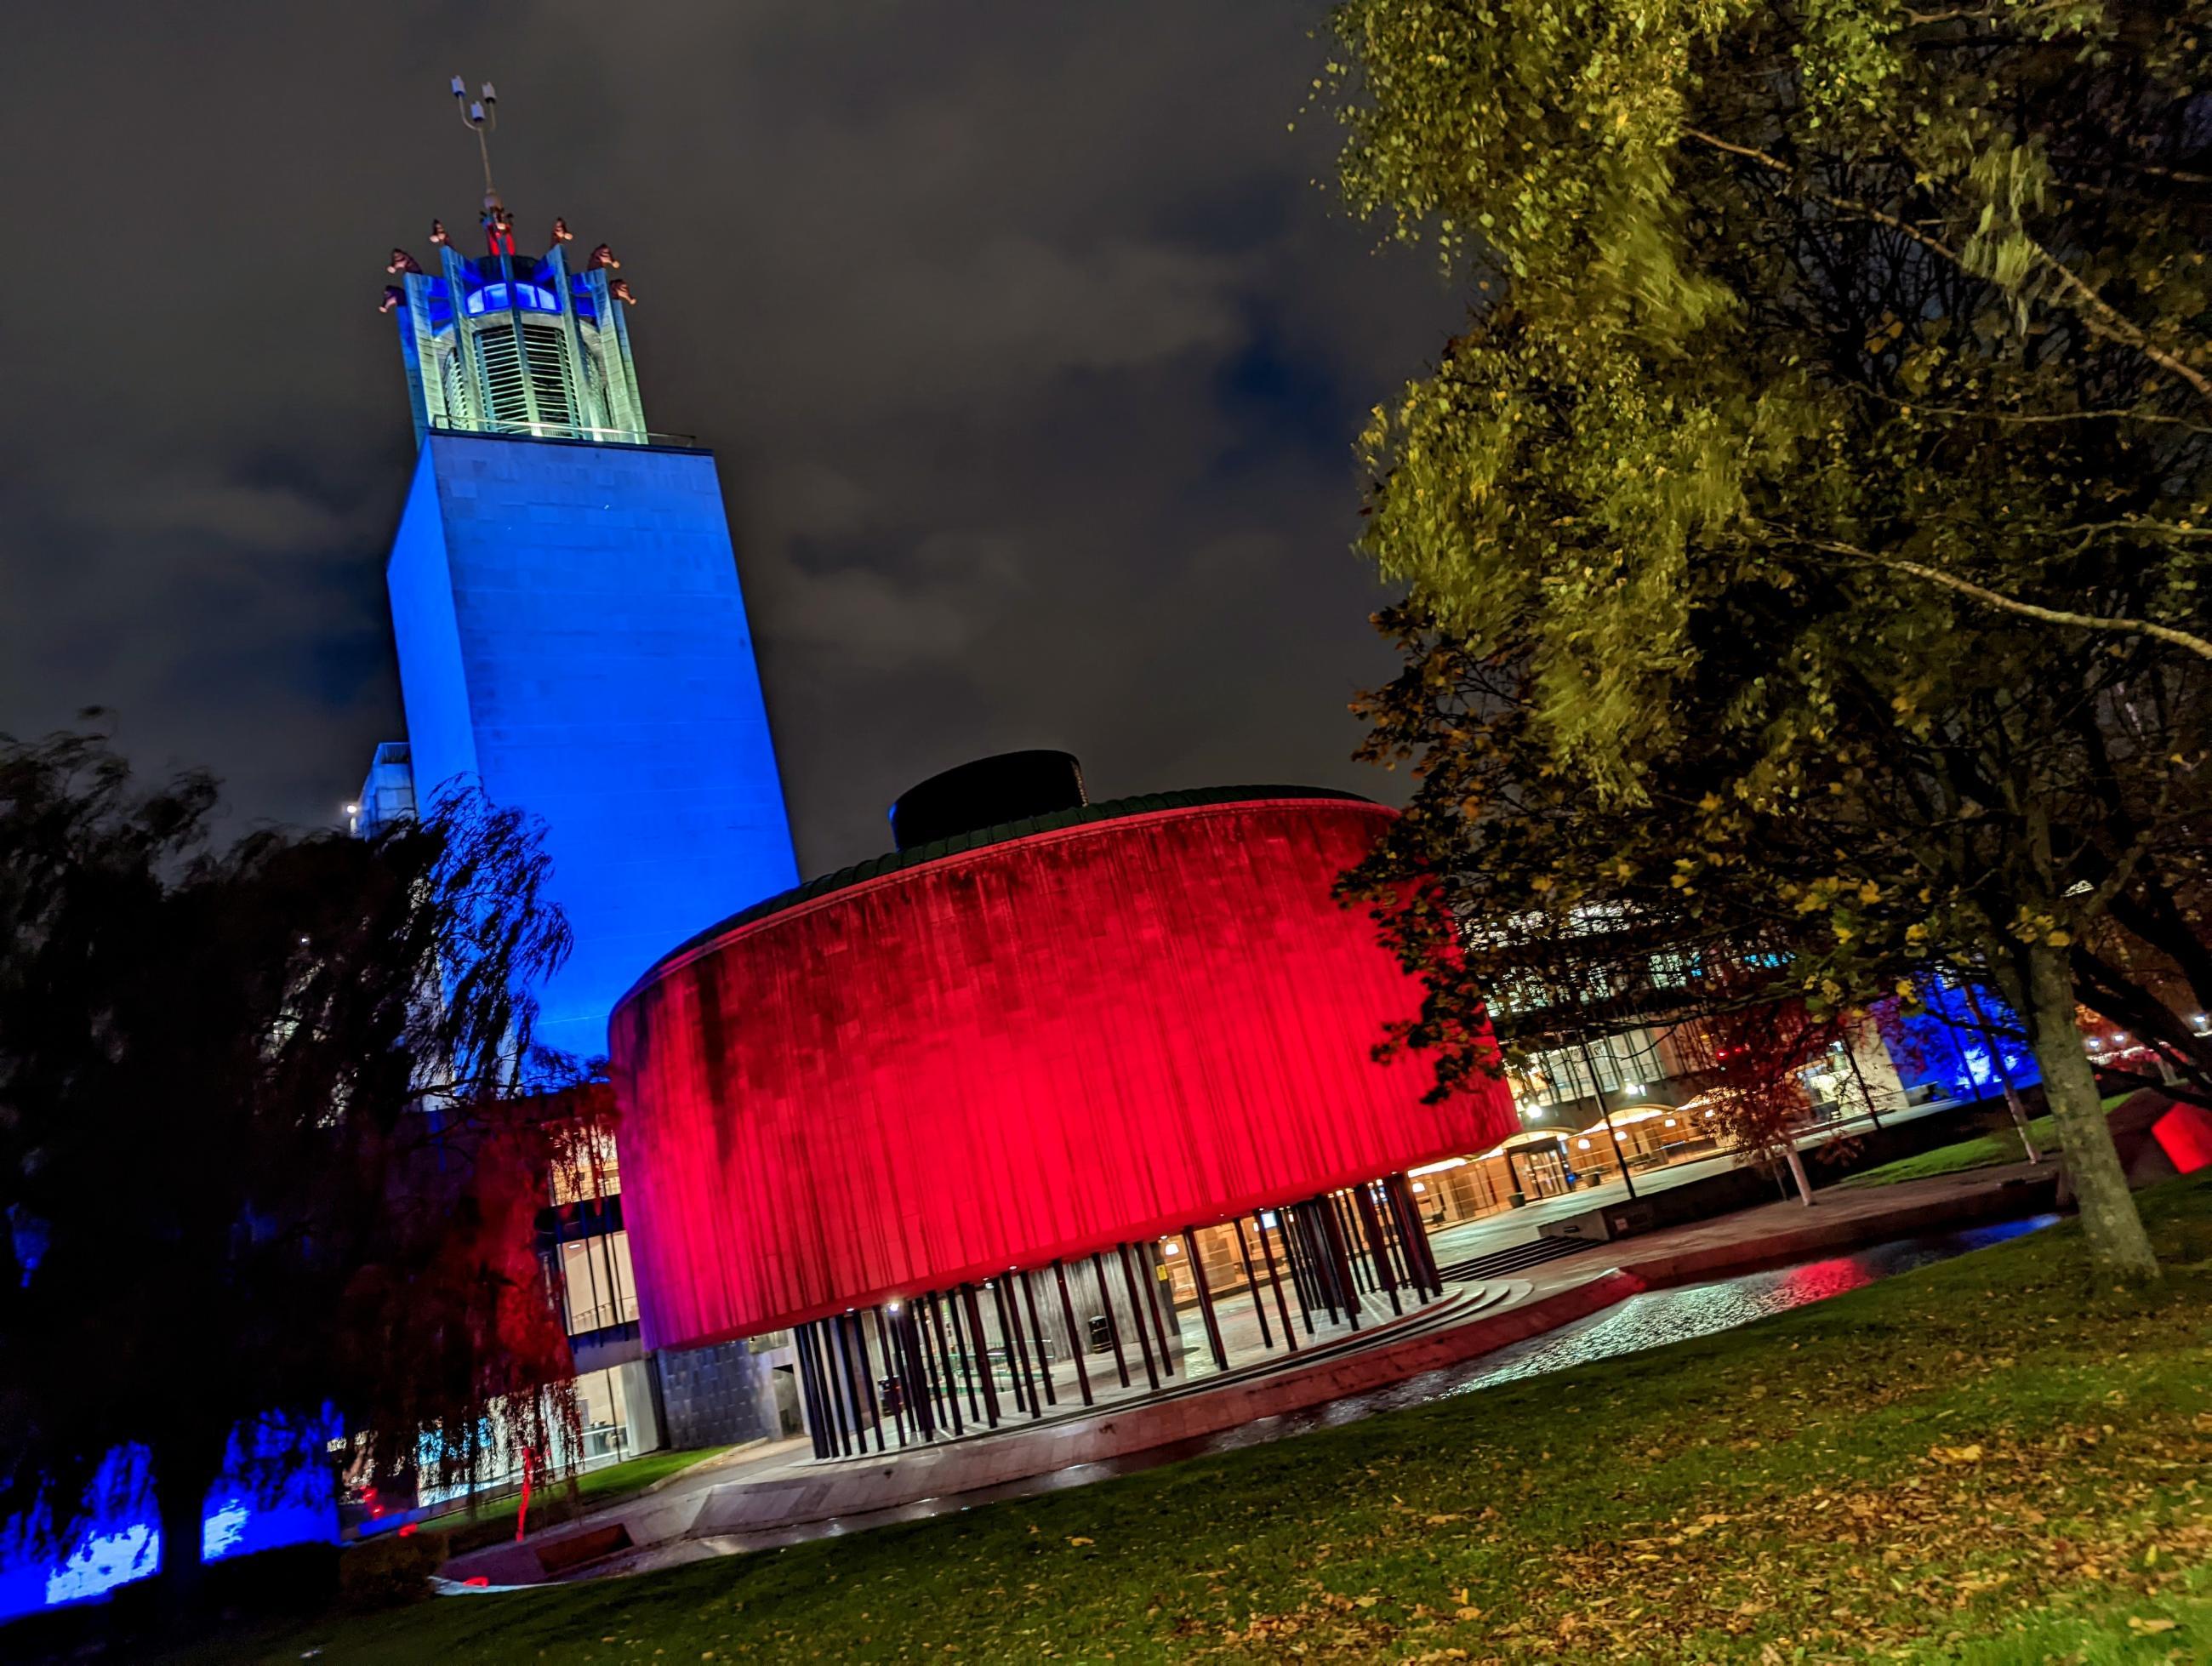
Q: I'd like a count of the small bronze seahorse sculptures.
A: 7